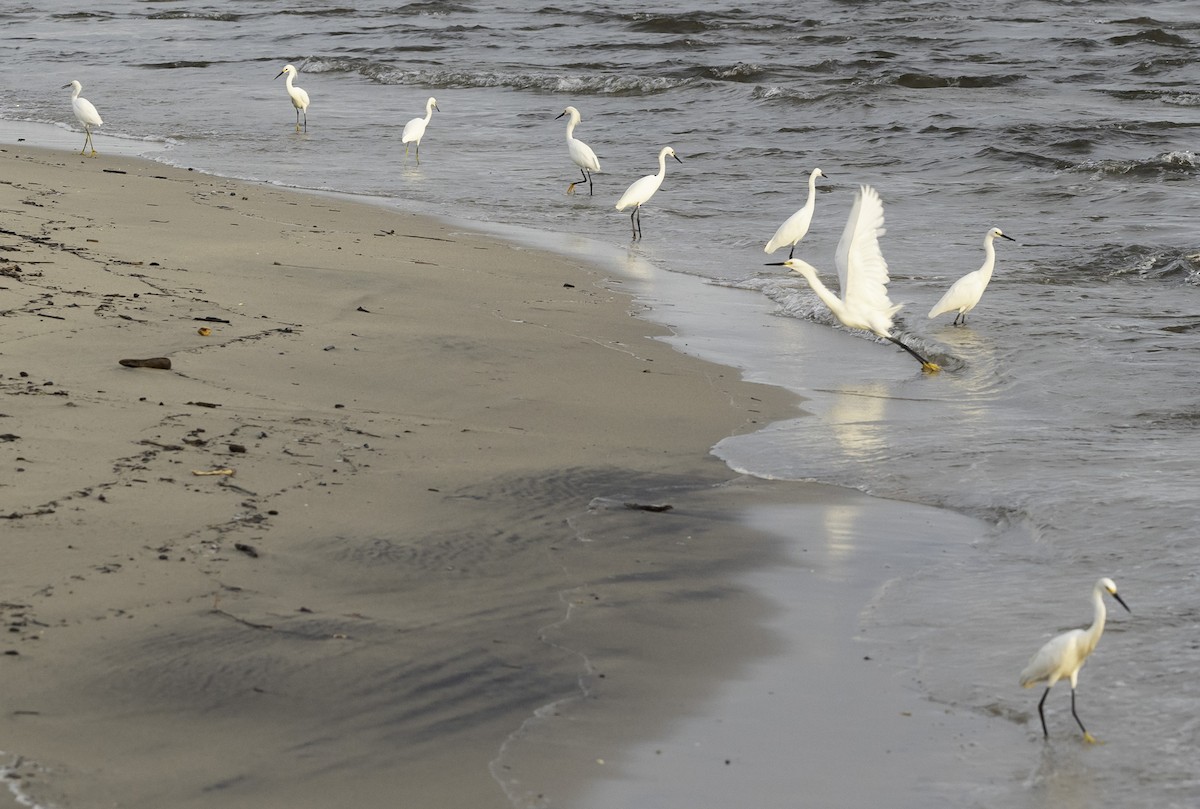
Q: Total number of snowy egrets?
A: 9